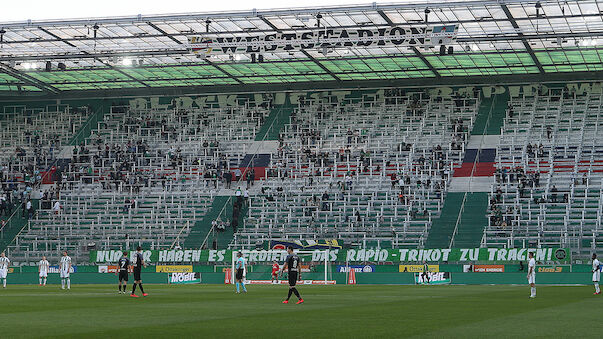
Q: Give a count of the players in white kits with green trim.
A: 5